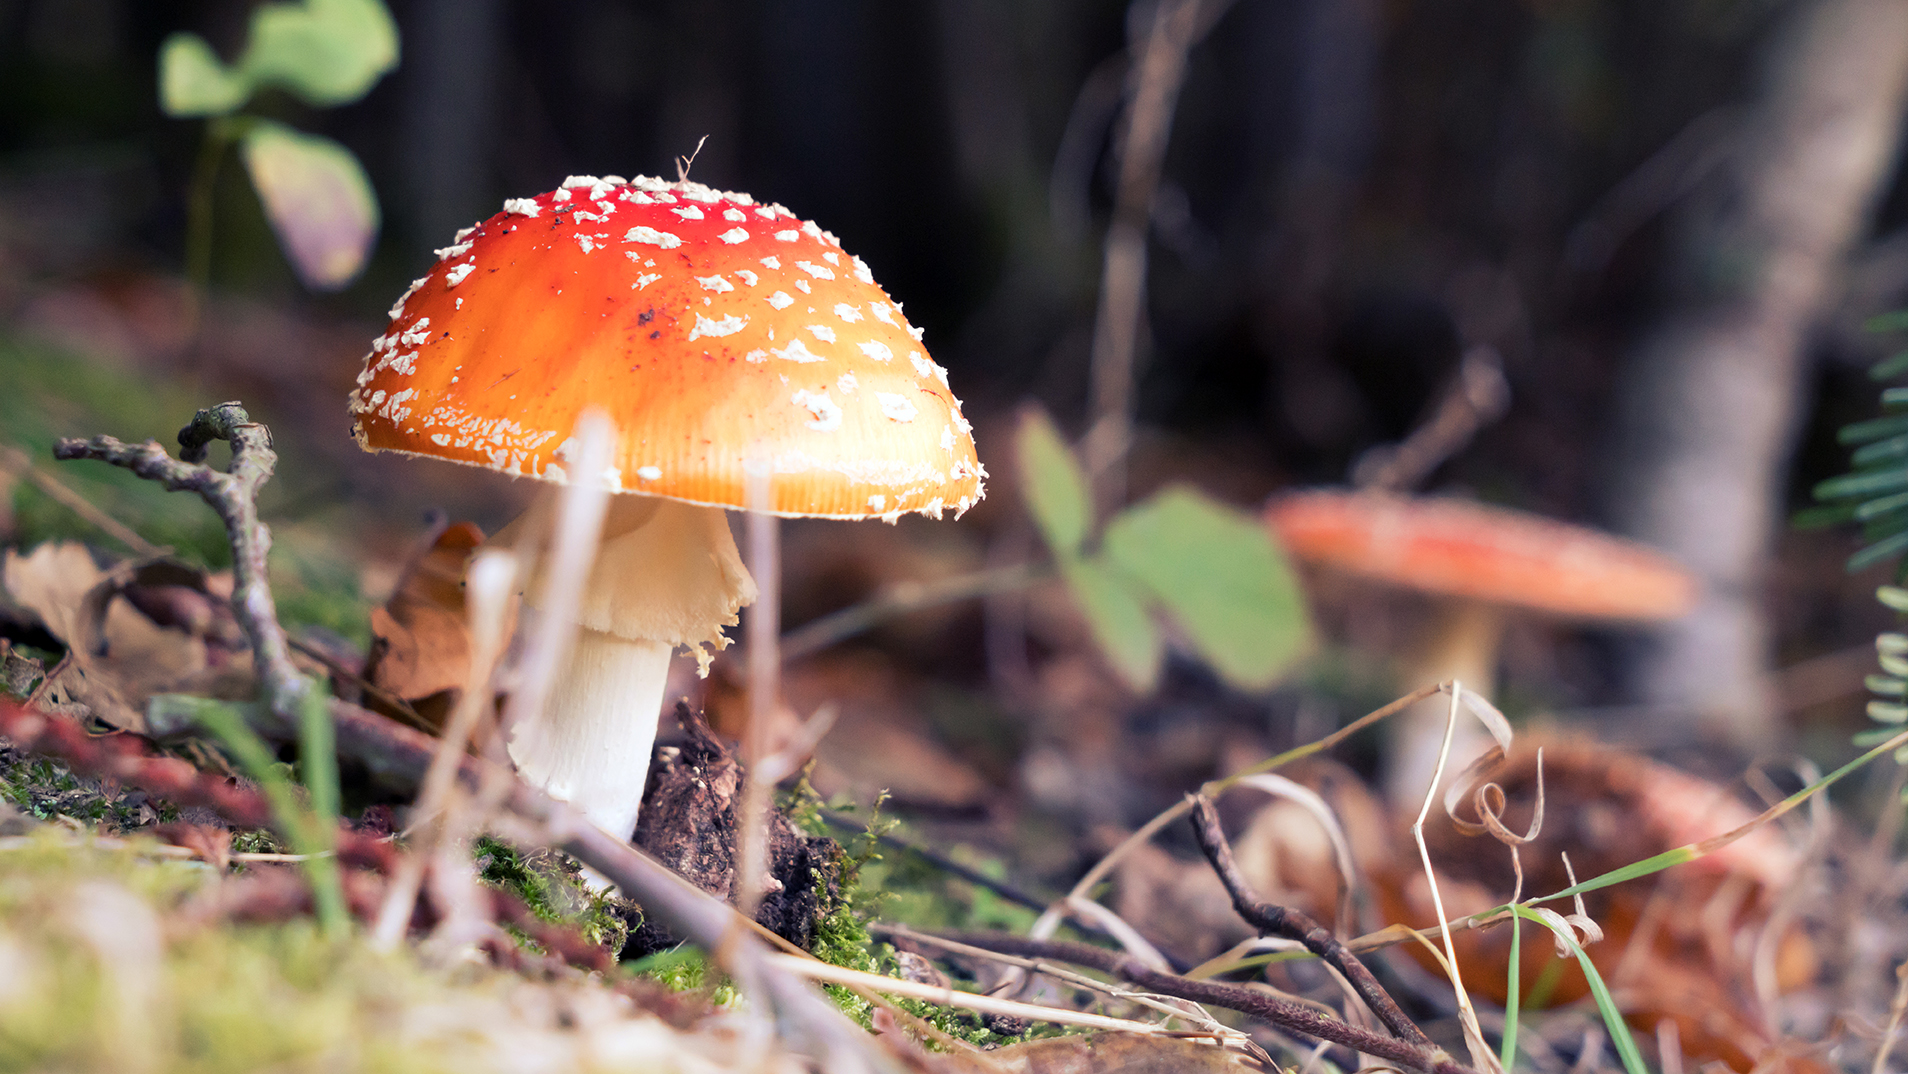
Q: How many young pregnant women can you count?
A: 0